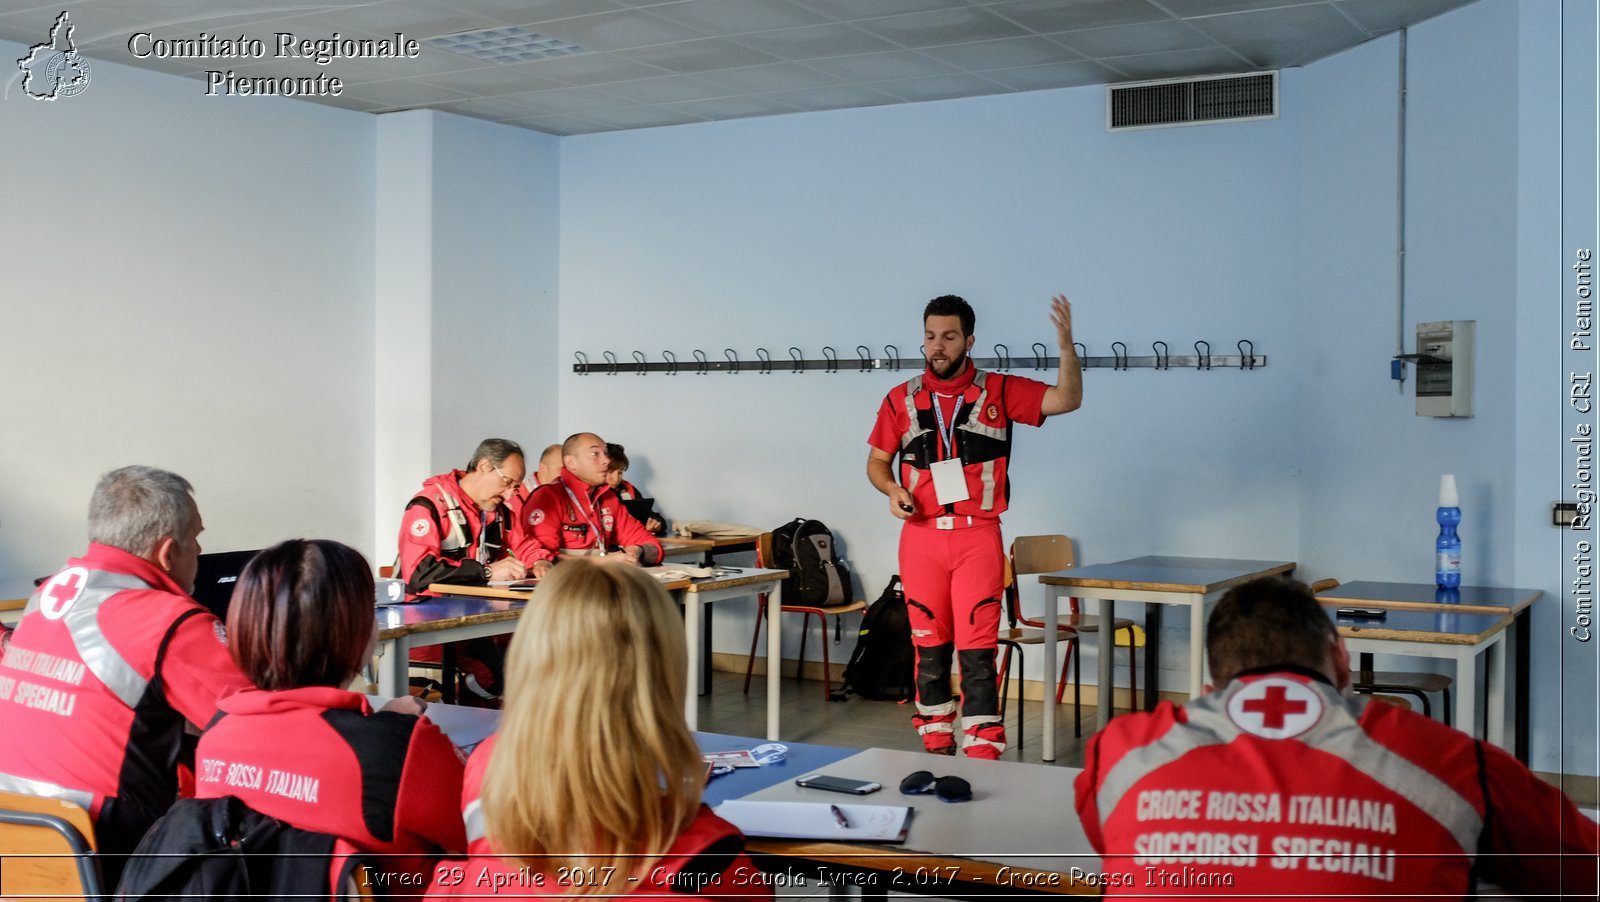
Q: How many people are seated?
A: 8